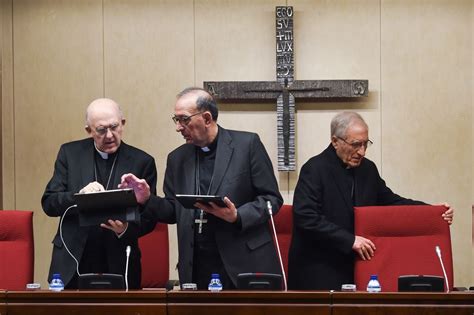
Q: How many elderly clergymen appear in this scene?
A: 3